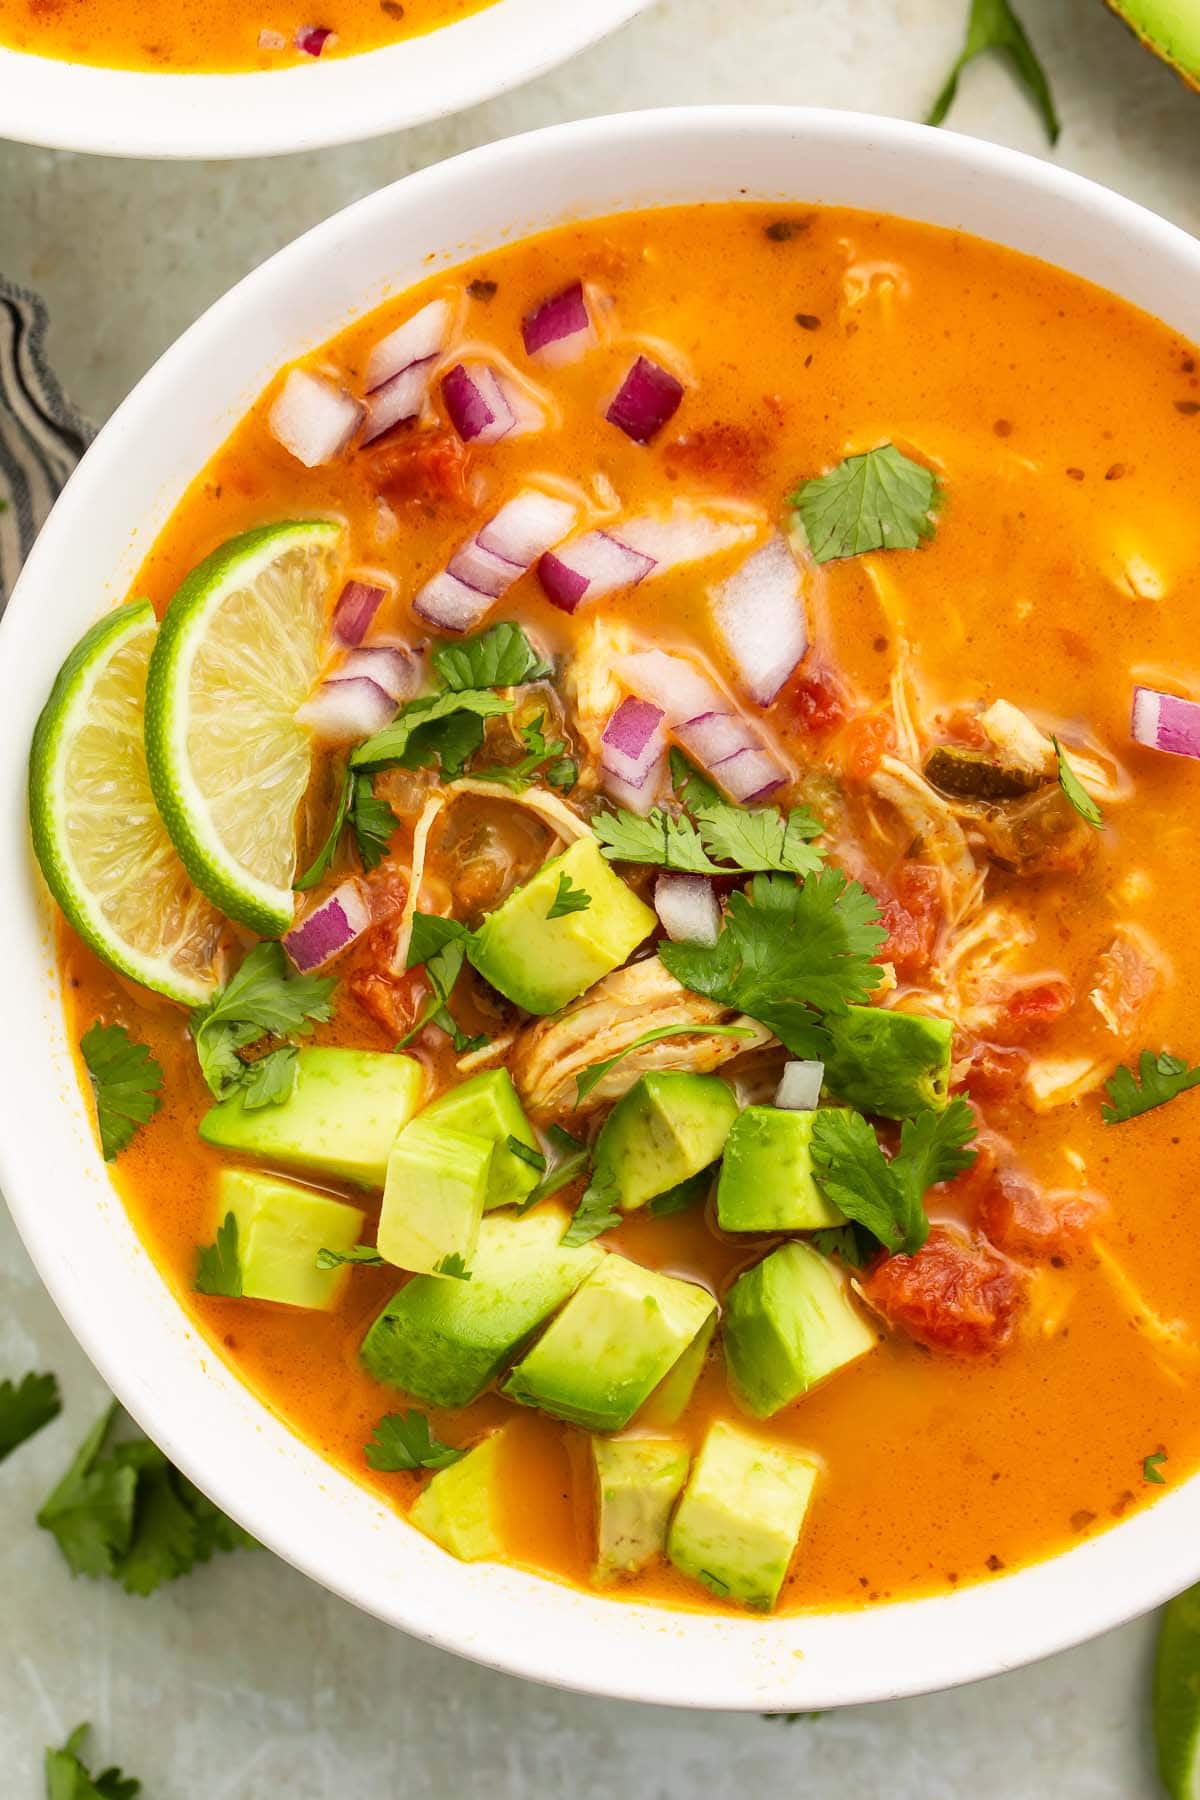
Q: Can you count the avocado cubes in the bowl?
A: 14